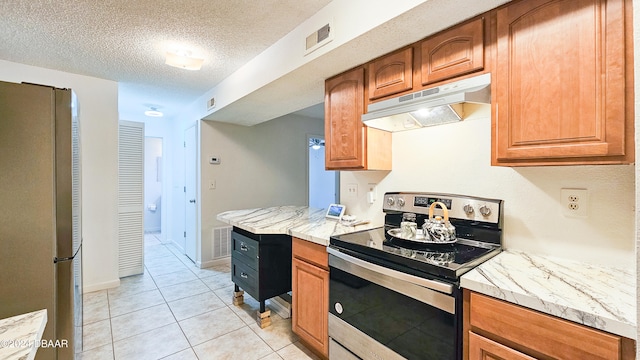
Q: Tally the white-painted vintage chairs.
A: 0